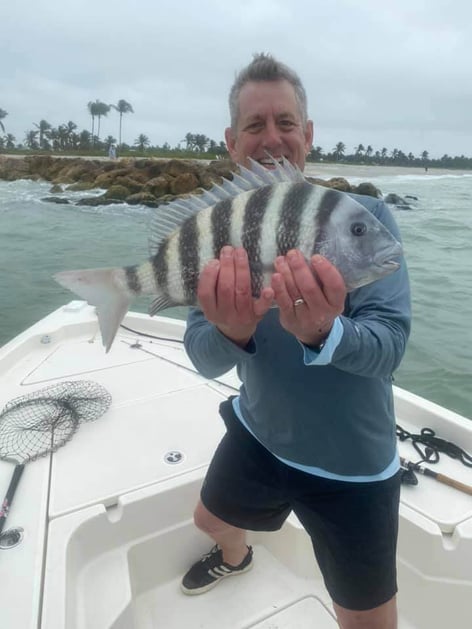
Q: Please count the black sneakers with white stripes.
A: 1